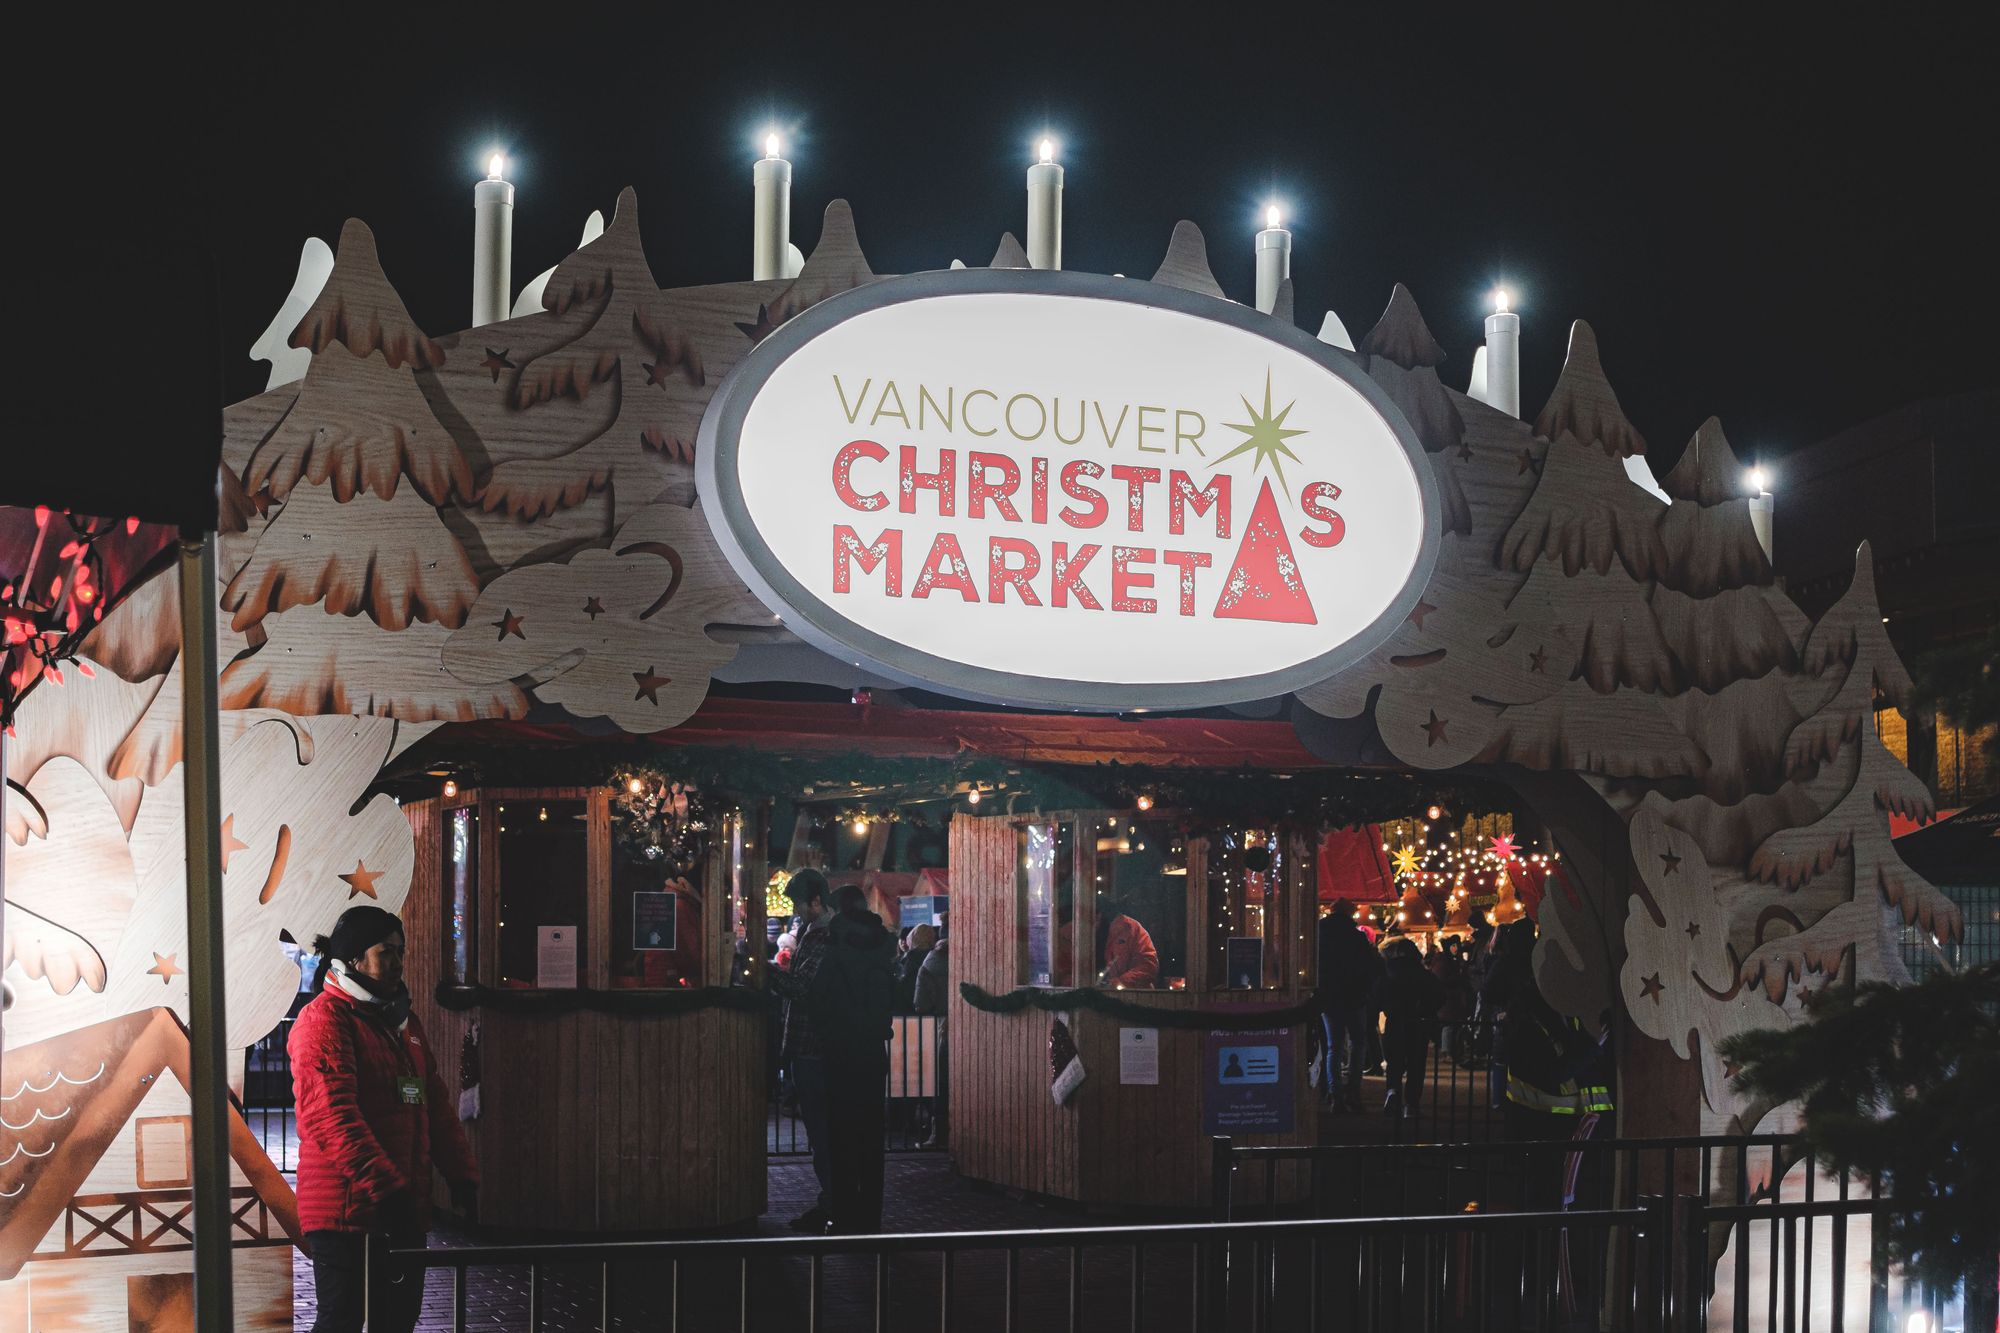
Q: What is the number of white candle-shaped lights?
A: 6